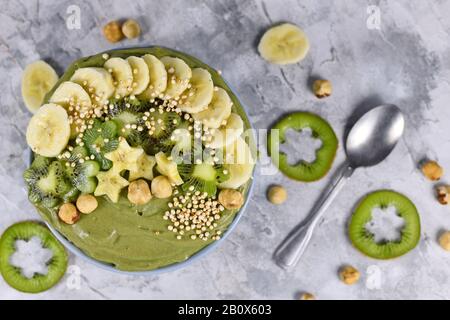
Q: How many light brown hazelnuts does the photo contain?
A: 14